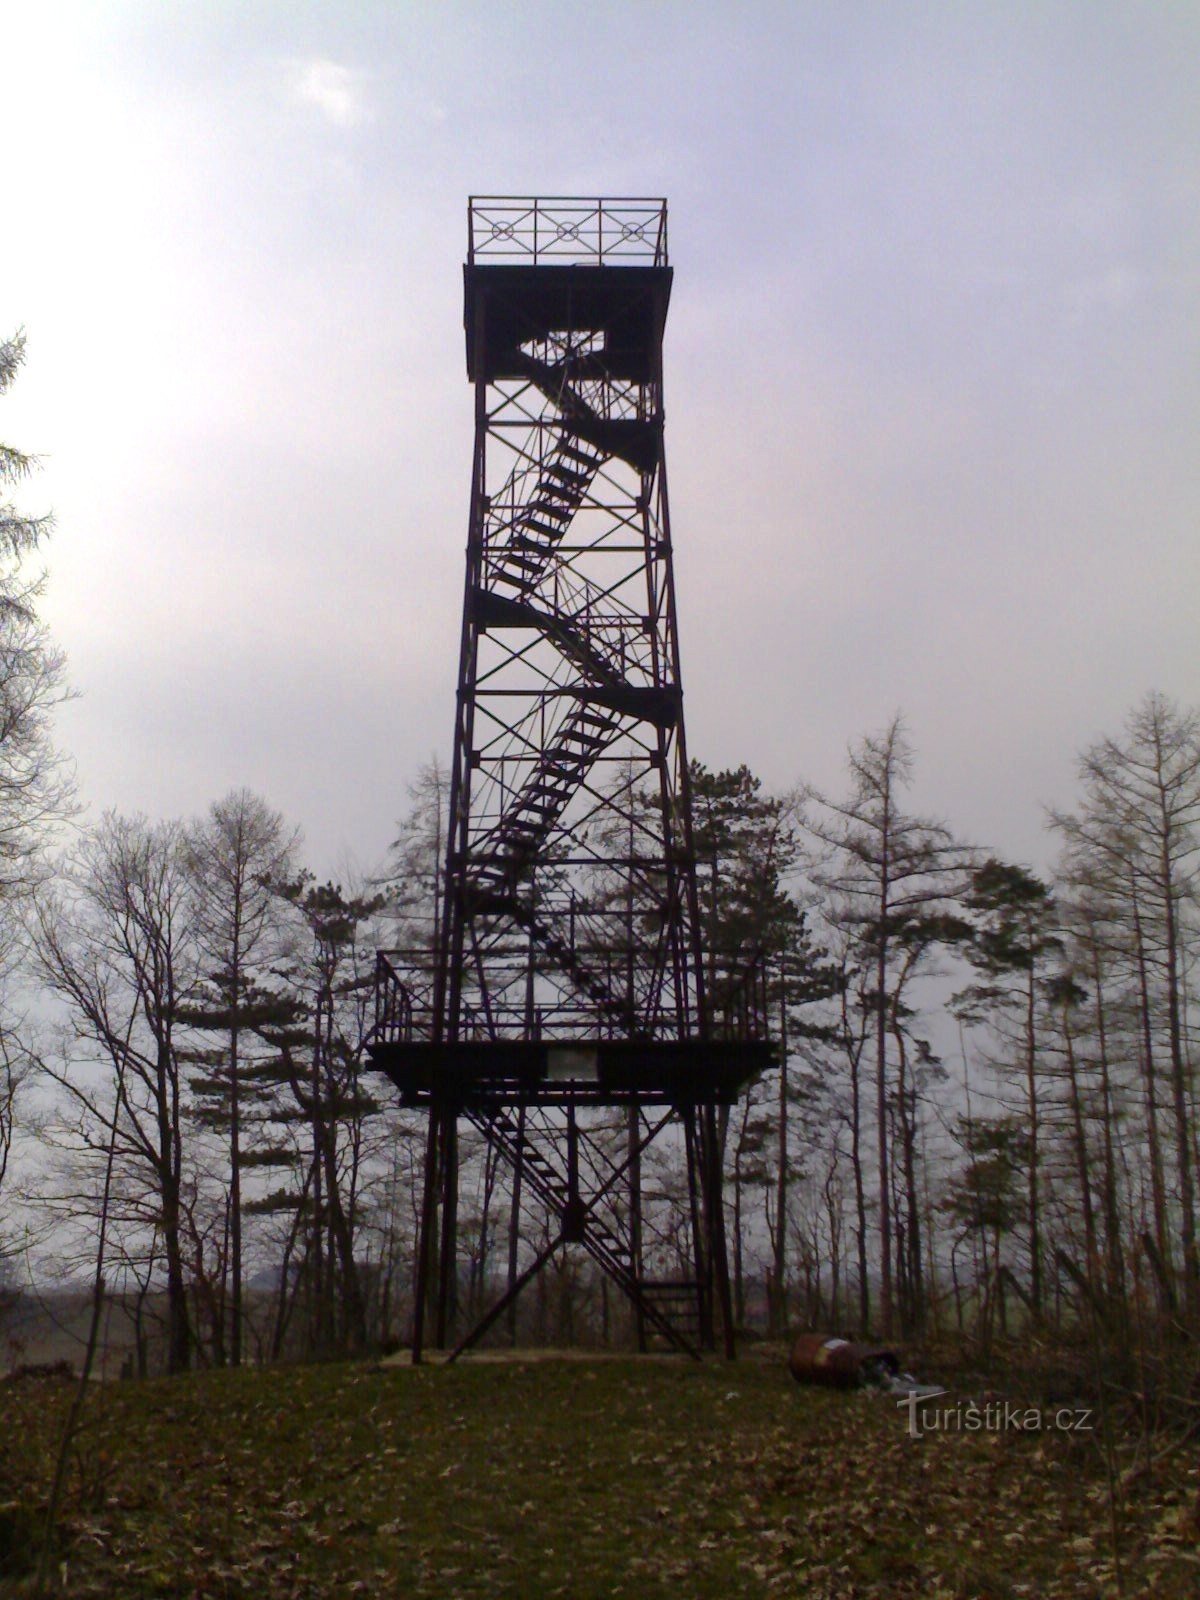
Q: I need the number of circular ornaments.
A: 3